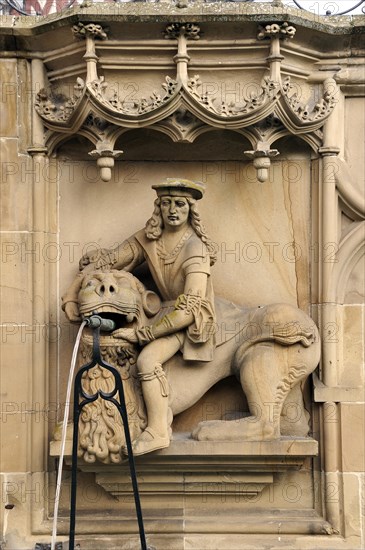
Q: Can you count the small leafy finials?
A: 3